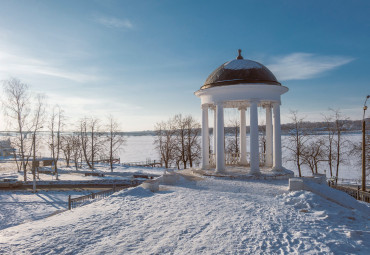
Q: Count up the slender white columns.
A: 7